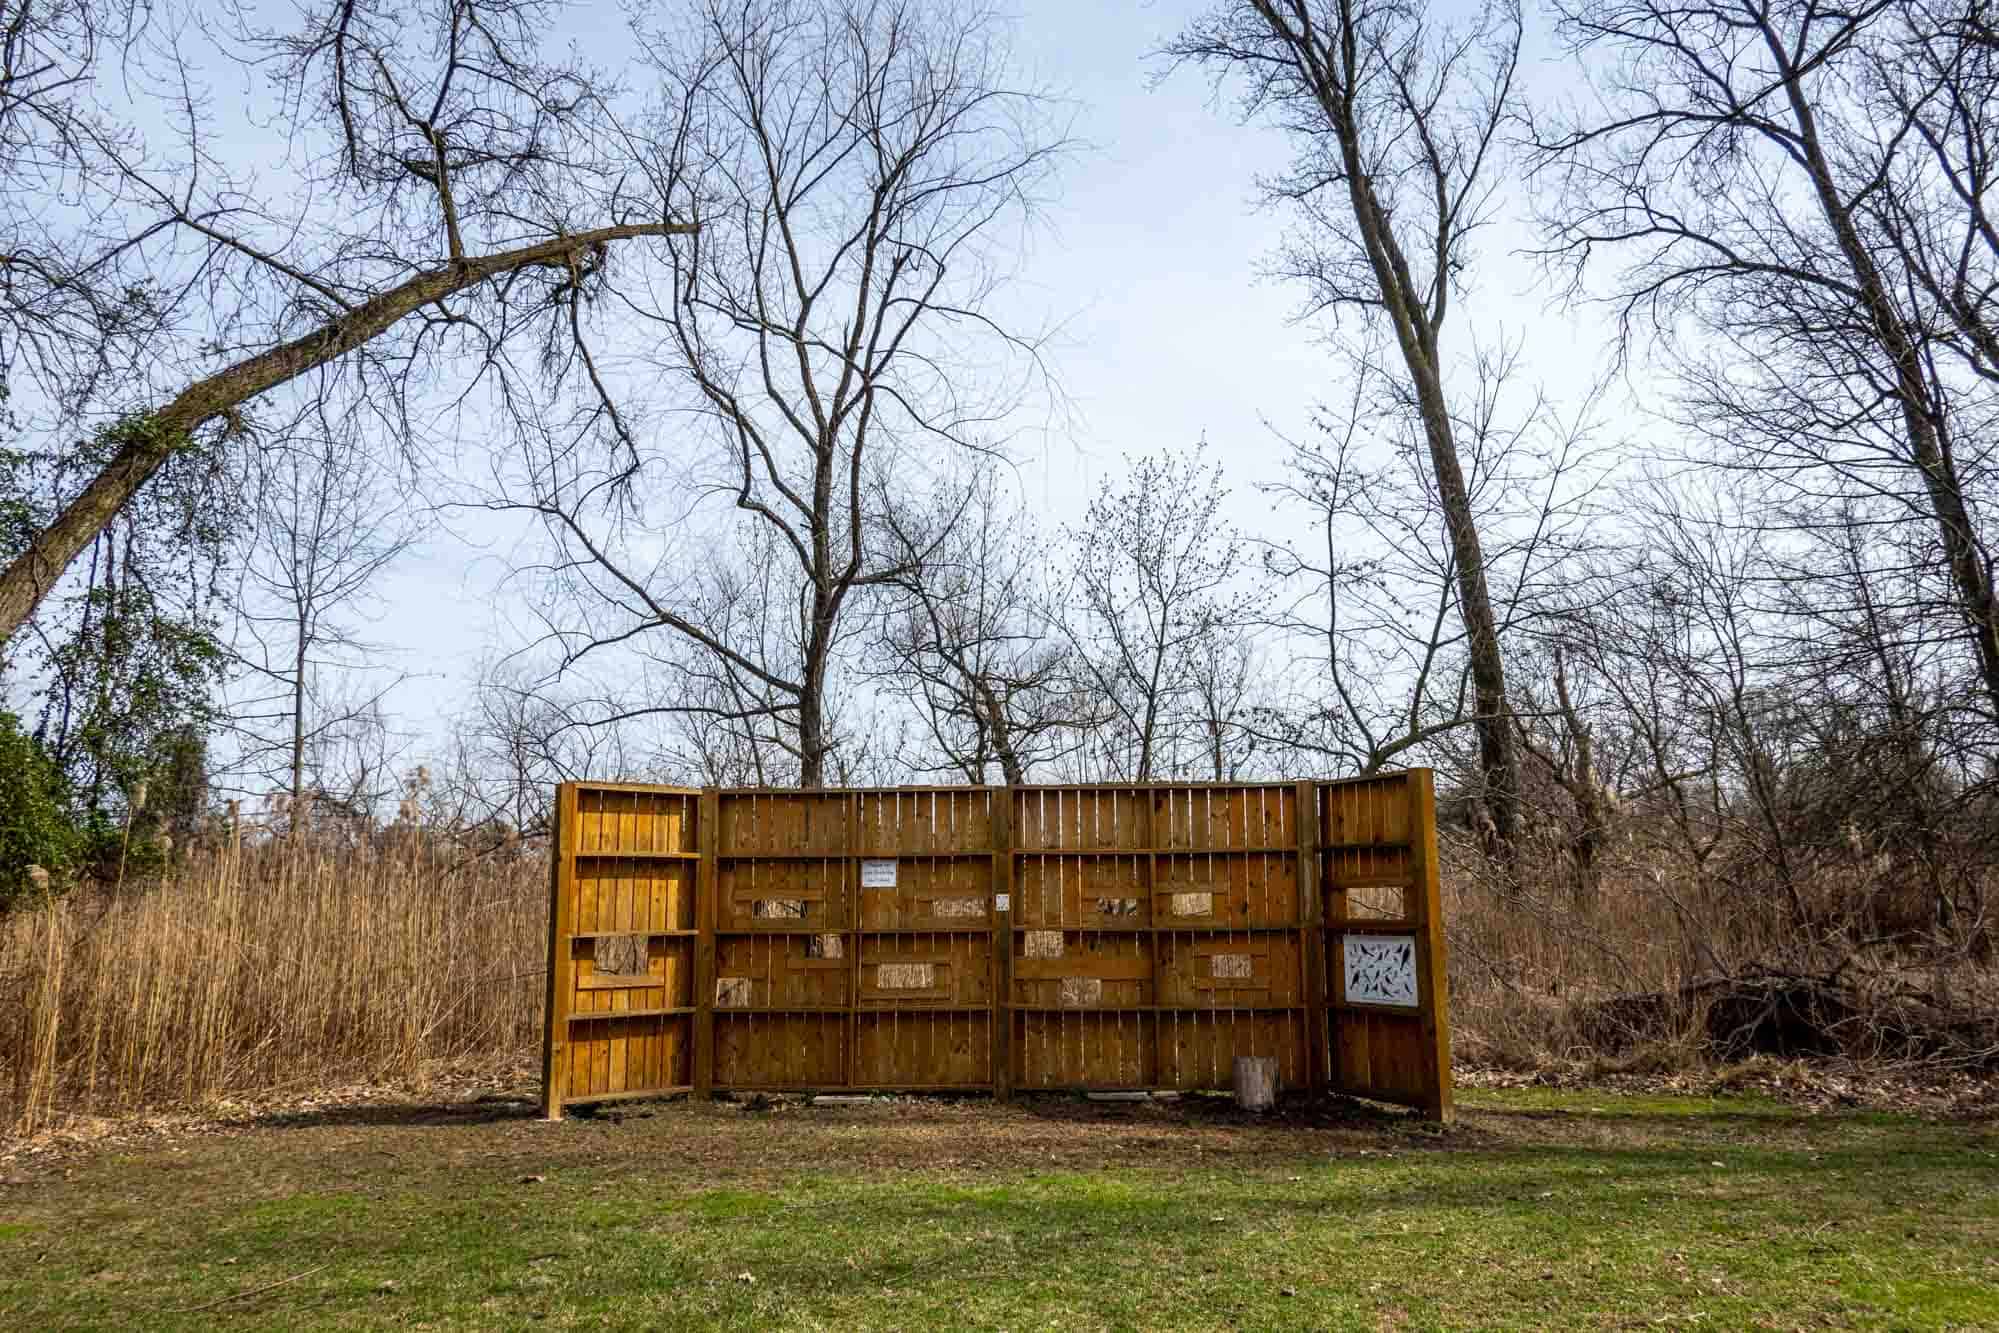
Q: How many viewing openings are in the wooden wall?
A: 12